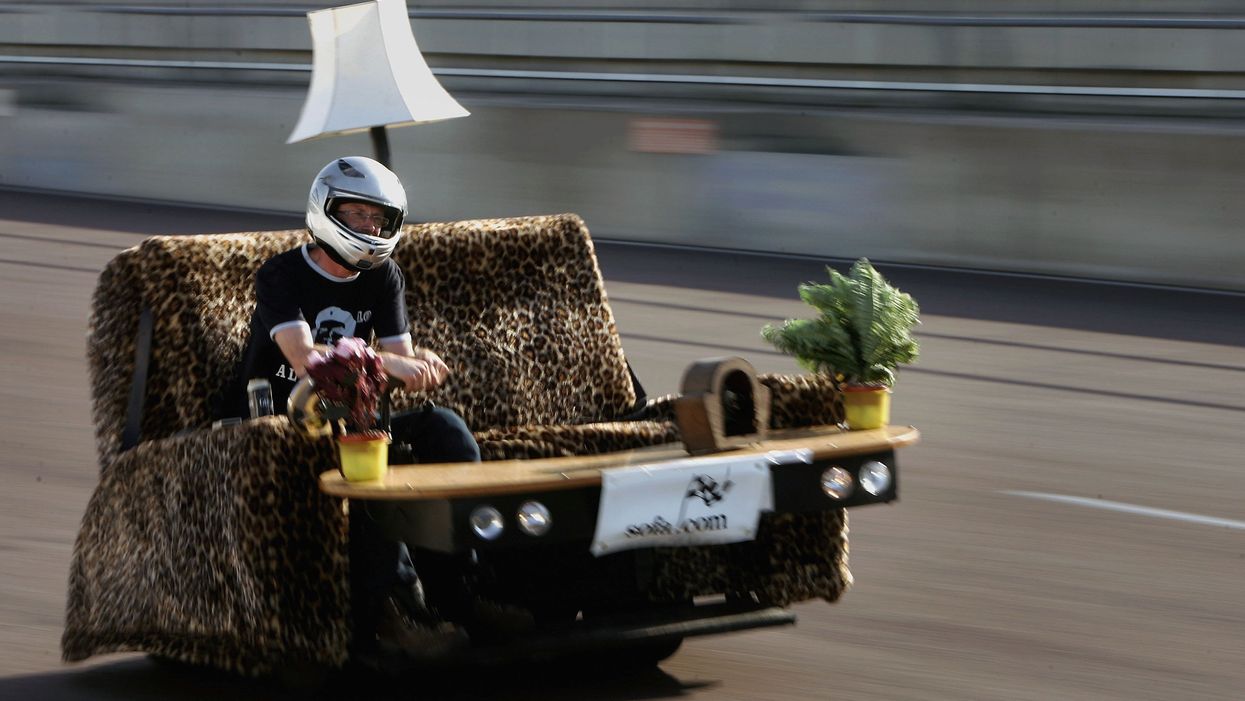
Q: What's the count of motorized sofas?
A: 1